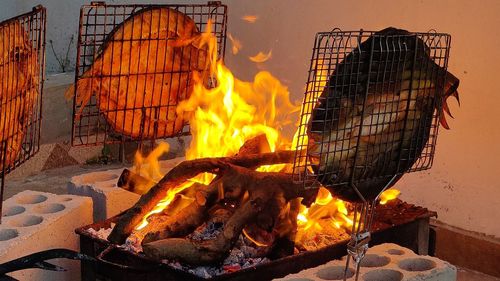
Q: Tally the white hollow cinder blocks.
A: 3